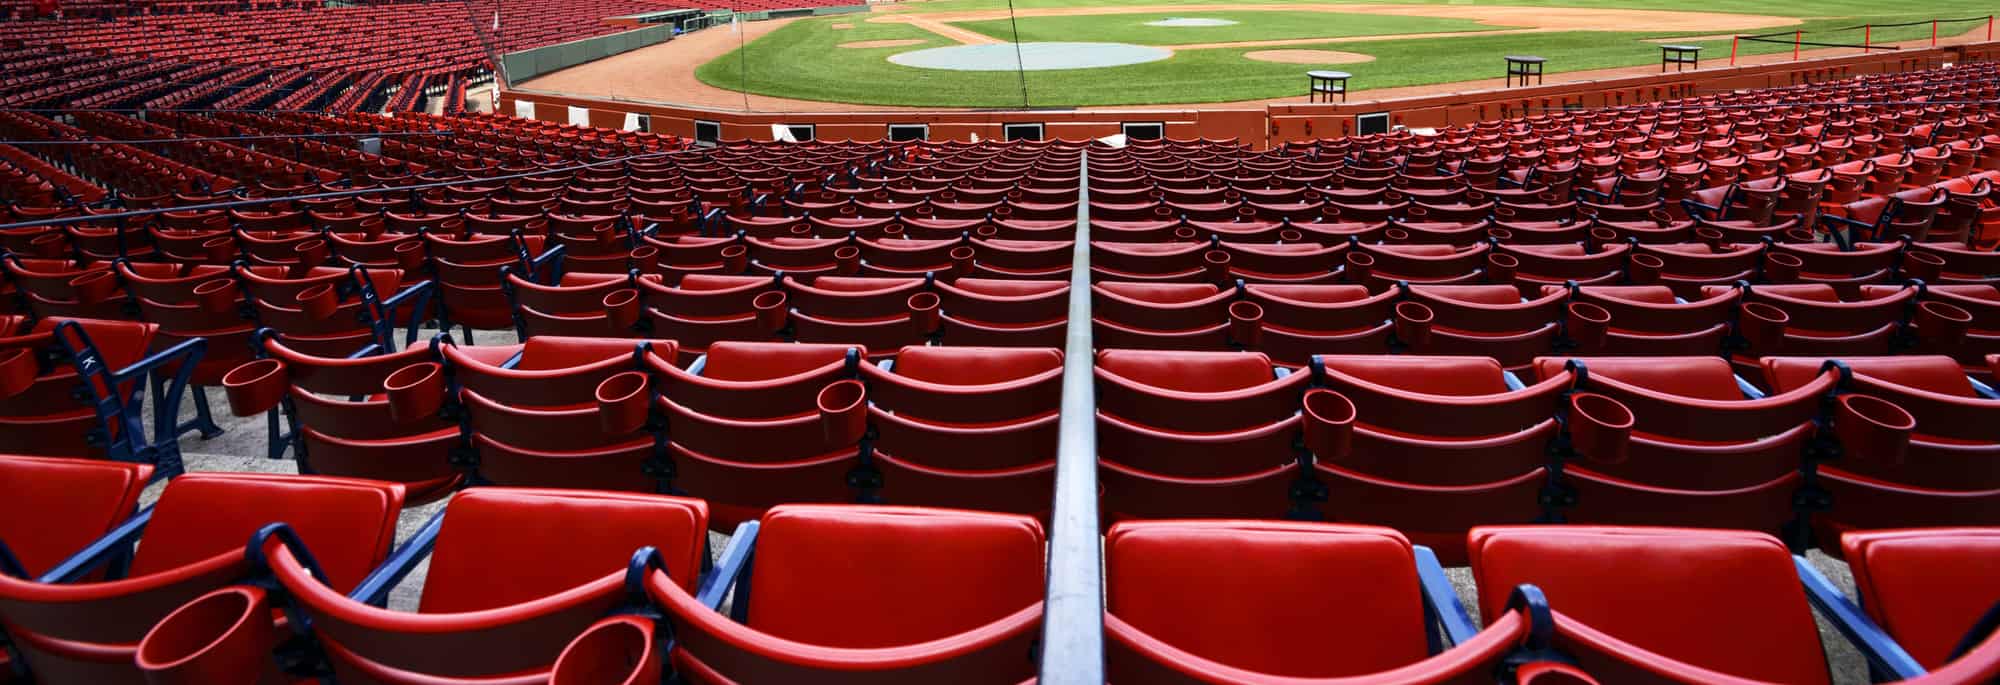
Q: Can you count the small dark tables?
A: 3